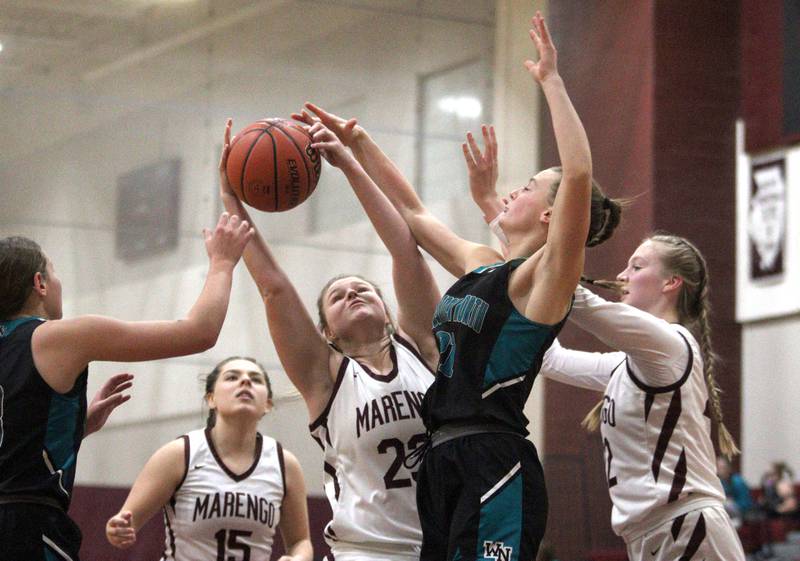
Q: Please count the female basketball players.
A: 5